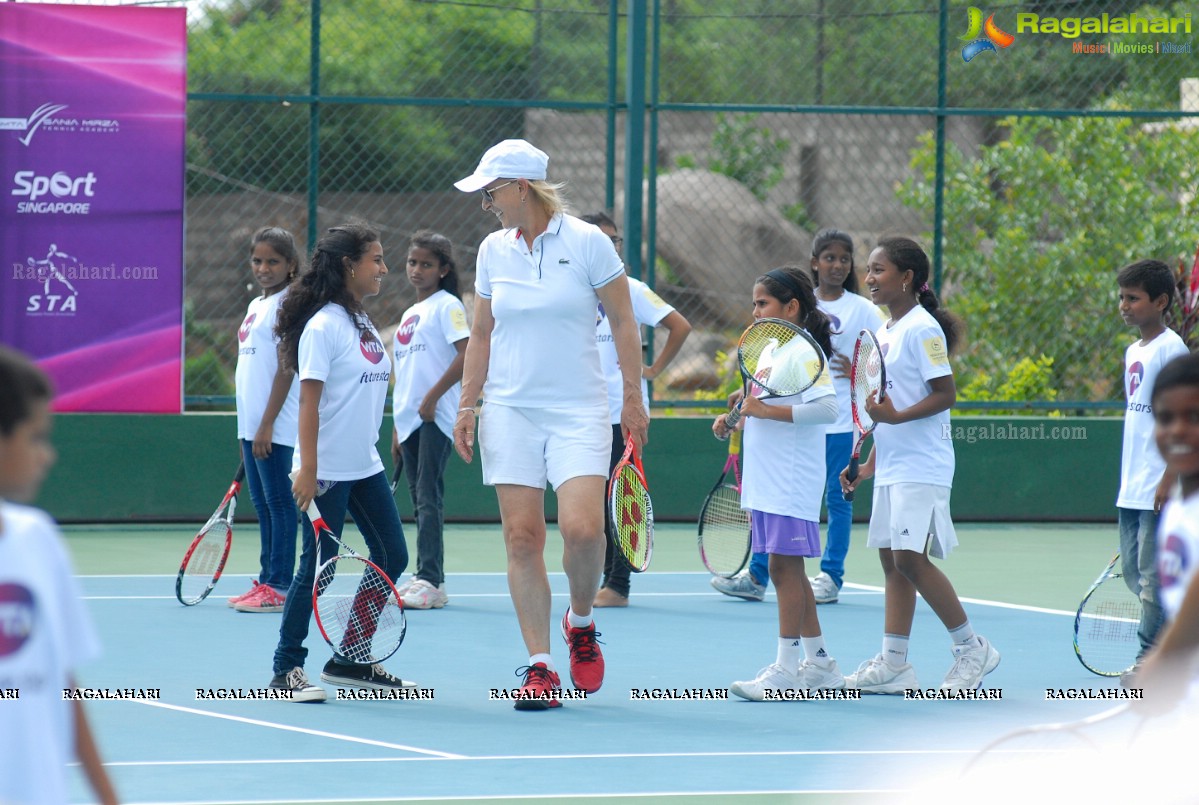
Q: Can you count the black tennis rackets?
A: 1